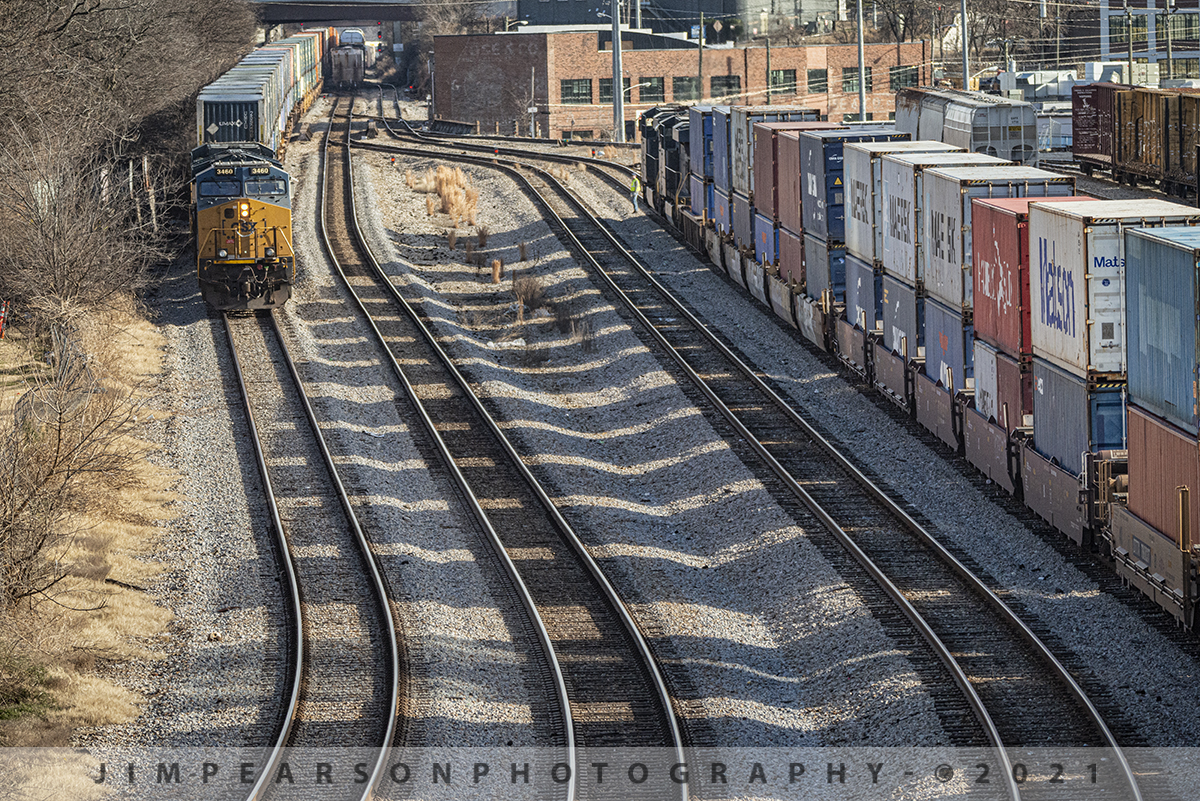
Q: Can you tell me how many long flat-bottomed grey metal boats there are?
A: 0